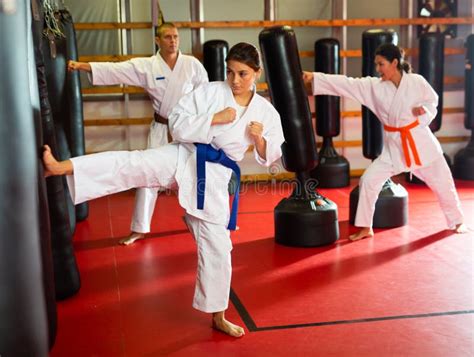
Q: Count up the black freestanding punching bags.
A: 6